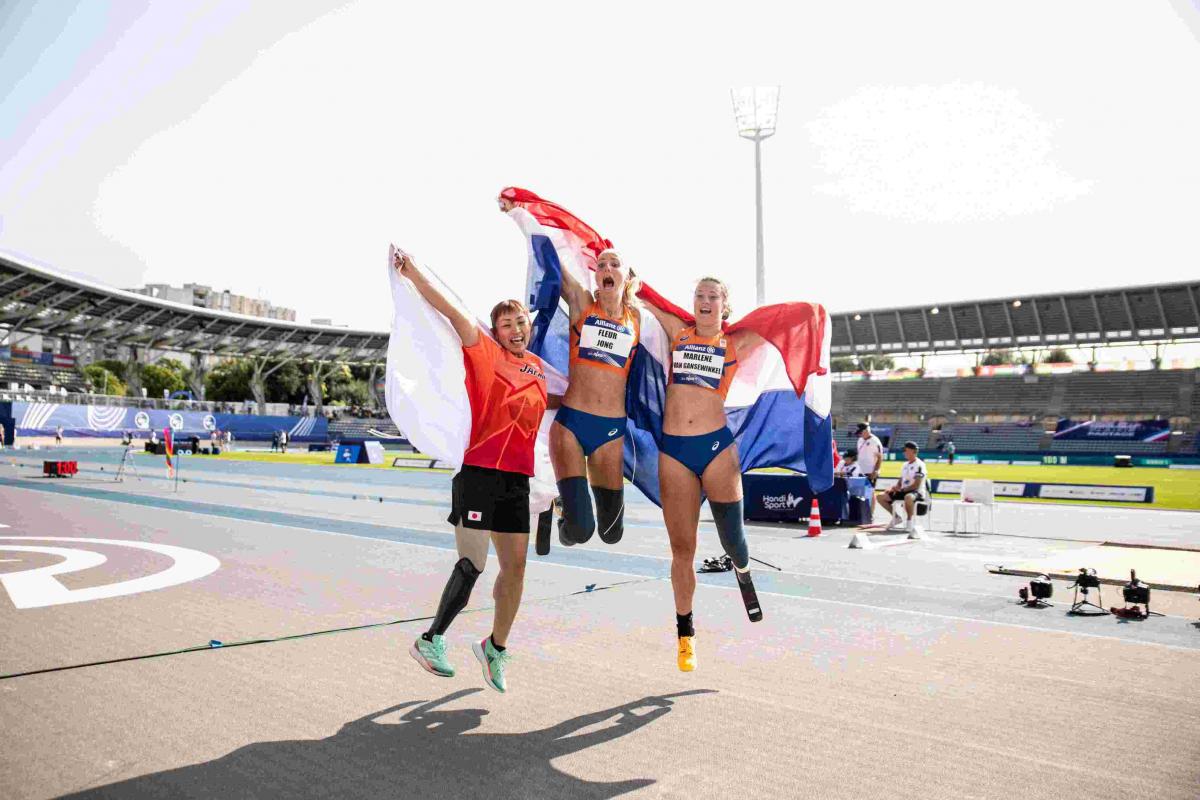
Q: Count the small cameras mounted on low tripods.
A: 3